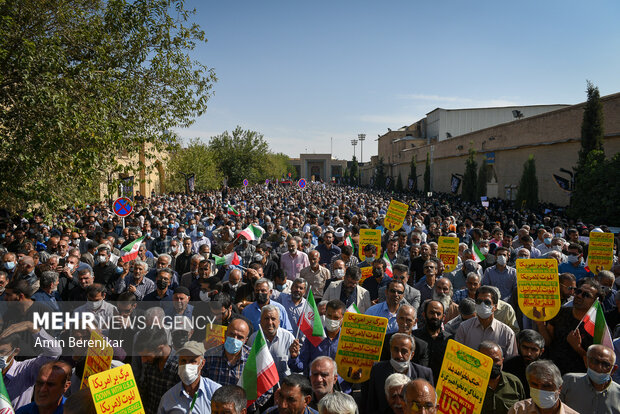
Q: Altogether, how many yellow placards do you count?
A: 11